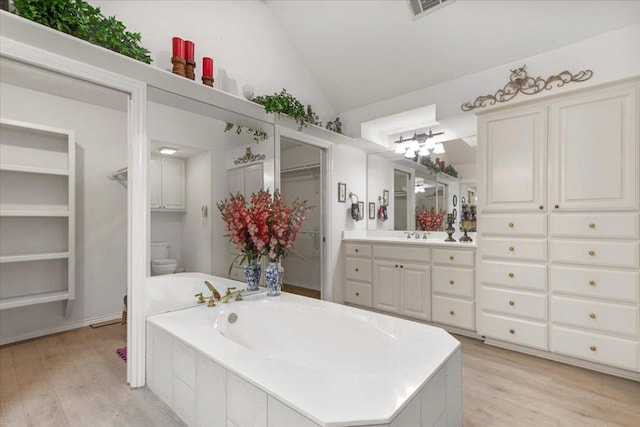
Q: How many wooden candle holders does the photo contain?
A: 3